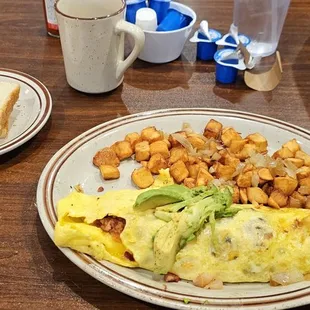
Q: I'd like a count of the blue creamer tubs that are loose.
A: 3